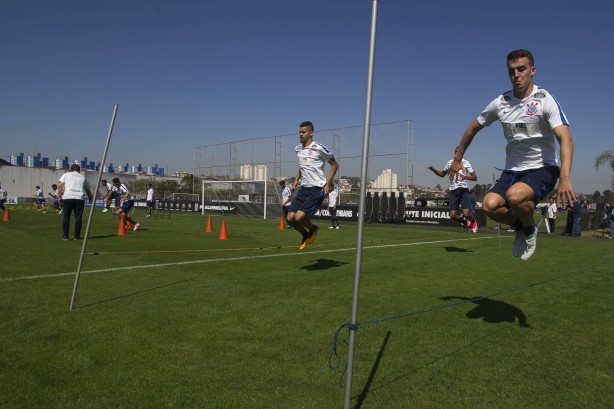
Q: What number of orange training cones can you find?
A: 6